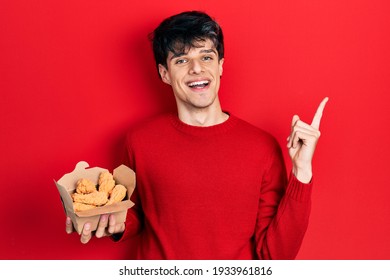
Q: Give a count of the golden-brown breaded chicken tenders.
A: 5